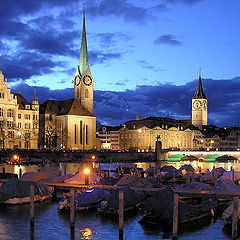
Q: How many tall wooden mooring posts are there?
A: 5